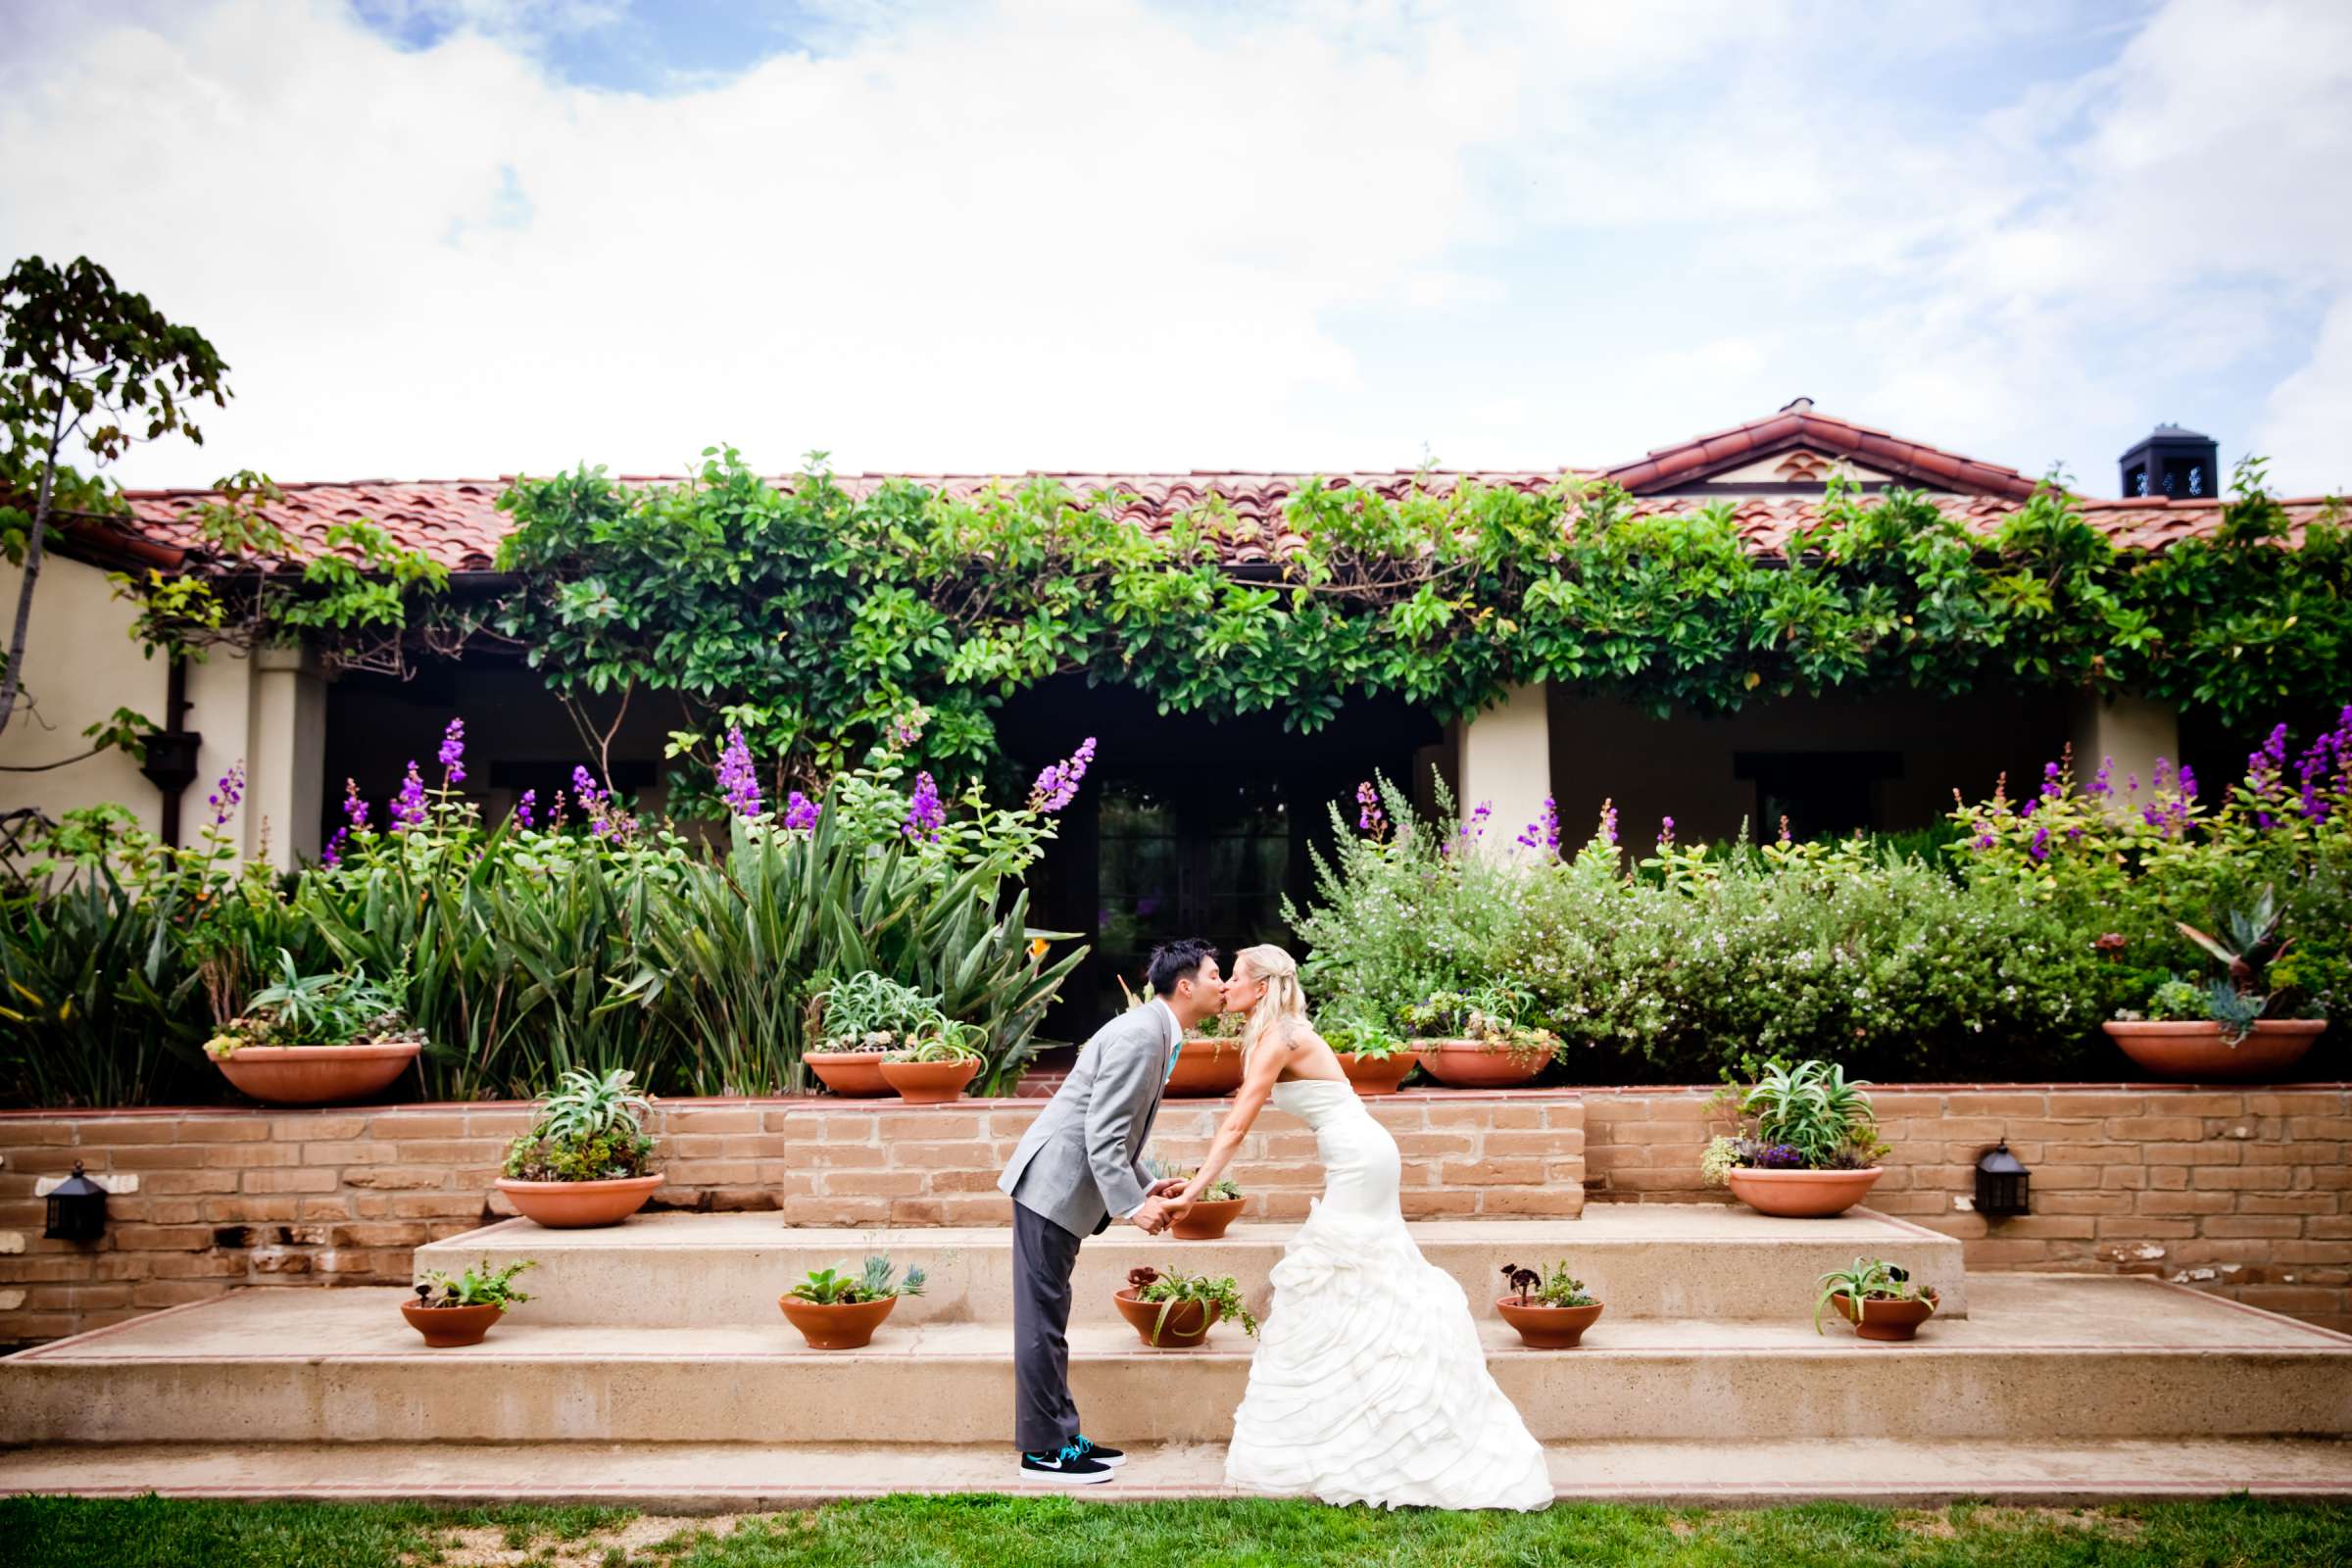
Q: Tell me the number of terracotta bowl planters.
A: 15